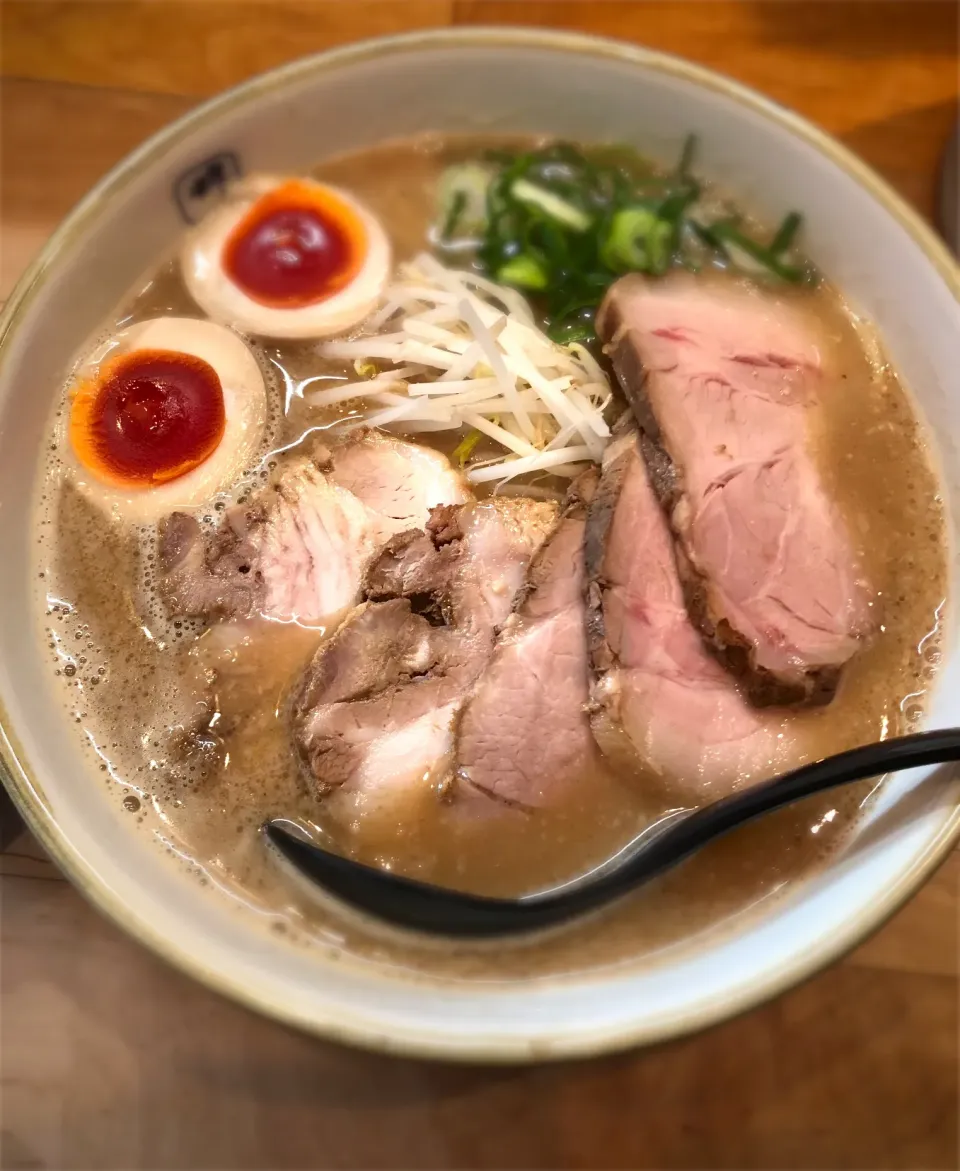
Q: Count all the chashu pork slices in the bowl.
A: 5